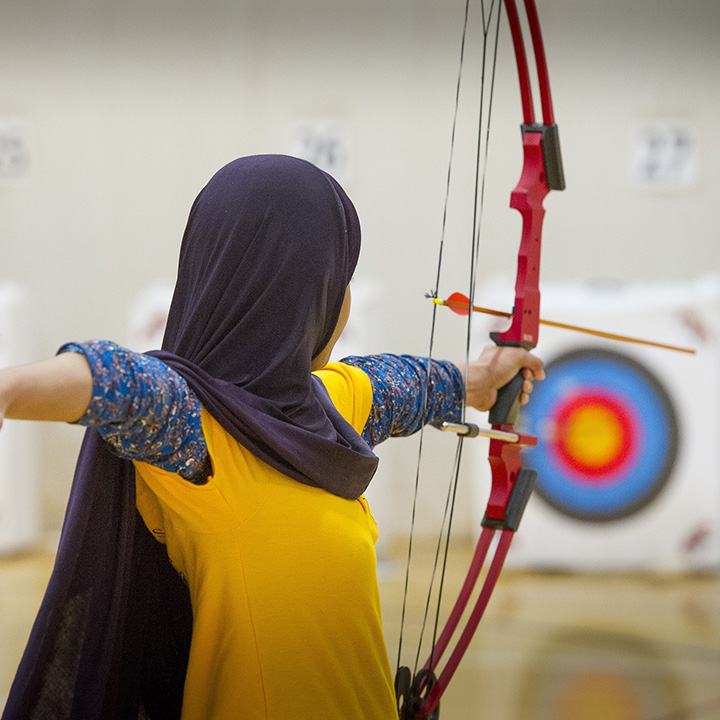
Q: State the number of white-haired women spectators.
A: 0